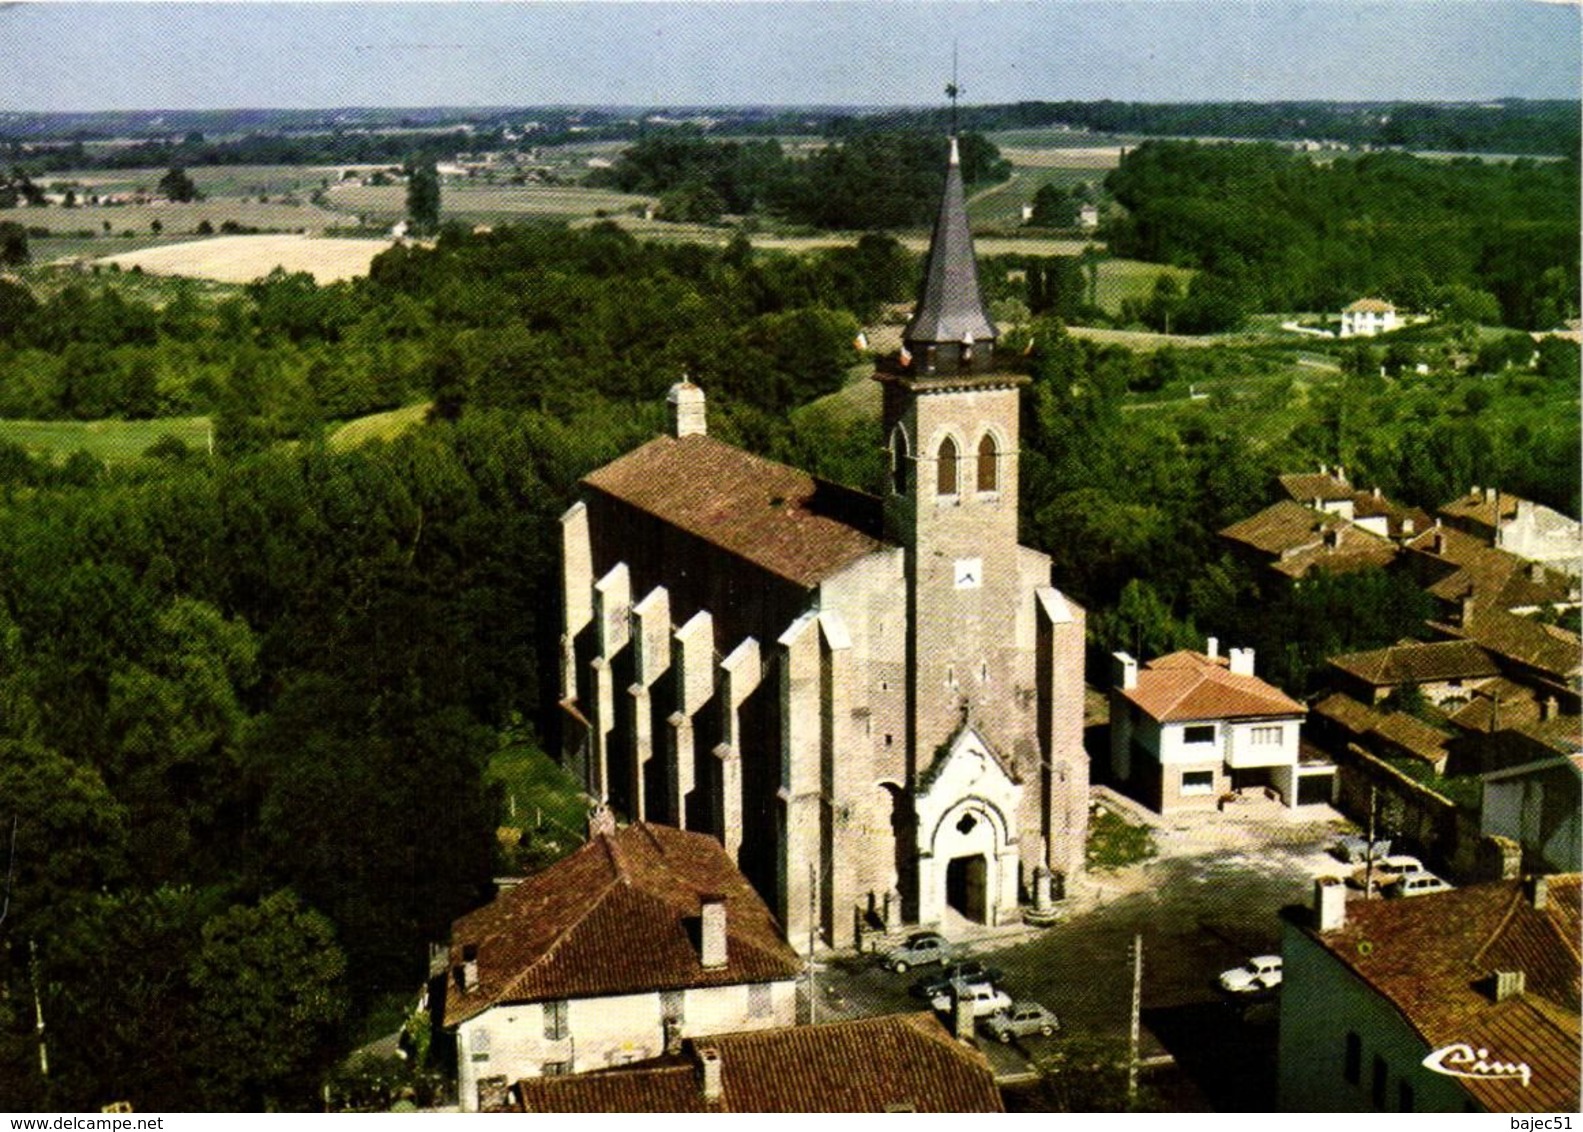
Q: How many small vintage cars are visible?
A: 8